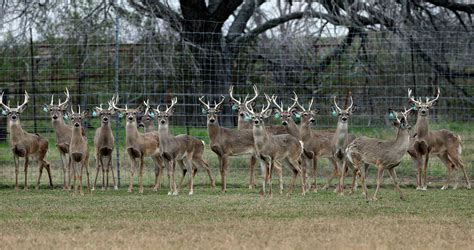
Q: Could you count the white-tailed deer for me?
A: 15